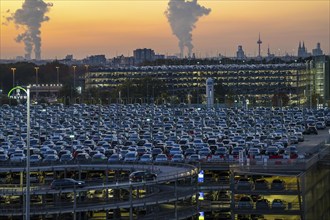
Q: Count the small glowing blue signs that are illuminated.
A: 3